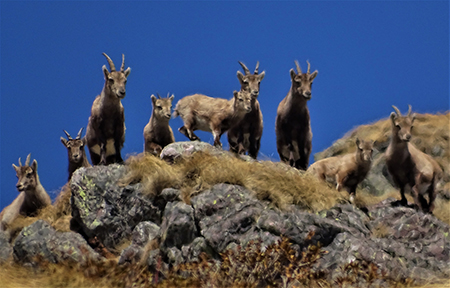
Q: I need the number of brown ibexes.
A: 9